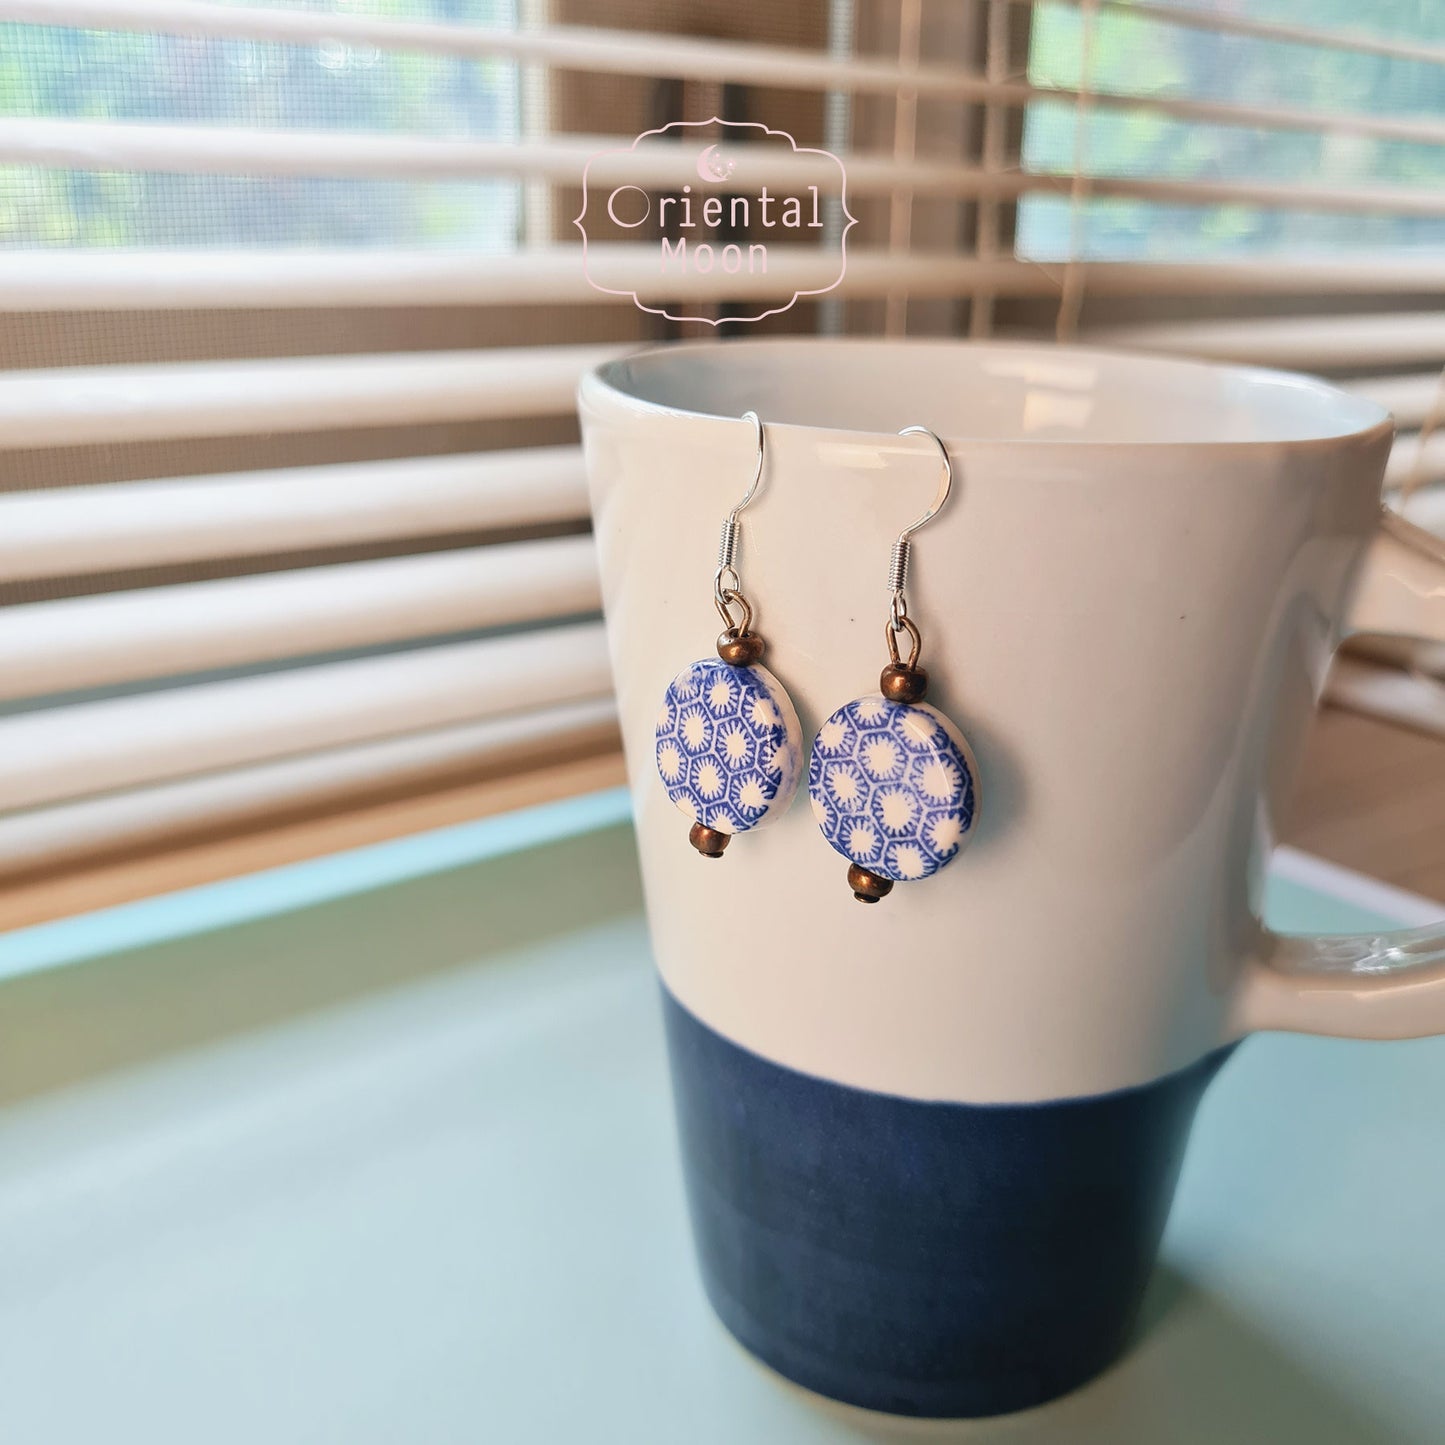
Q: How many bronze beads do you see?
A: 4